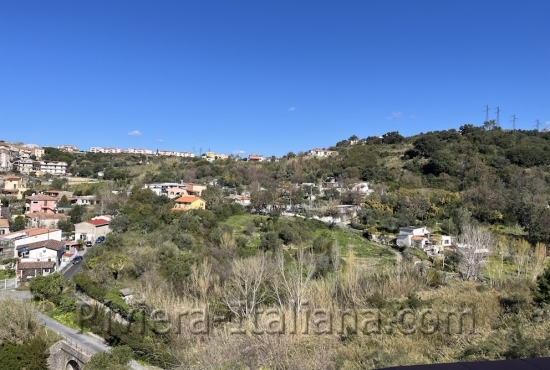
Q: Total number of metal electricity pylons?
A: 4